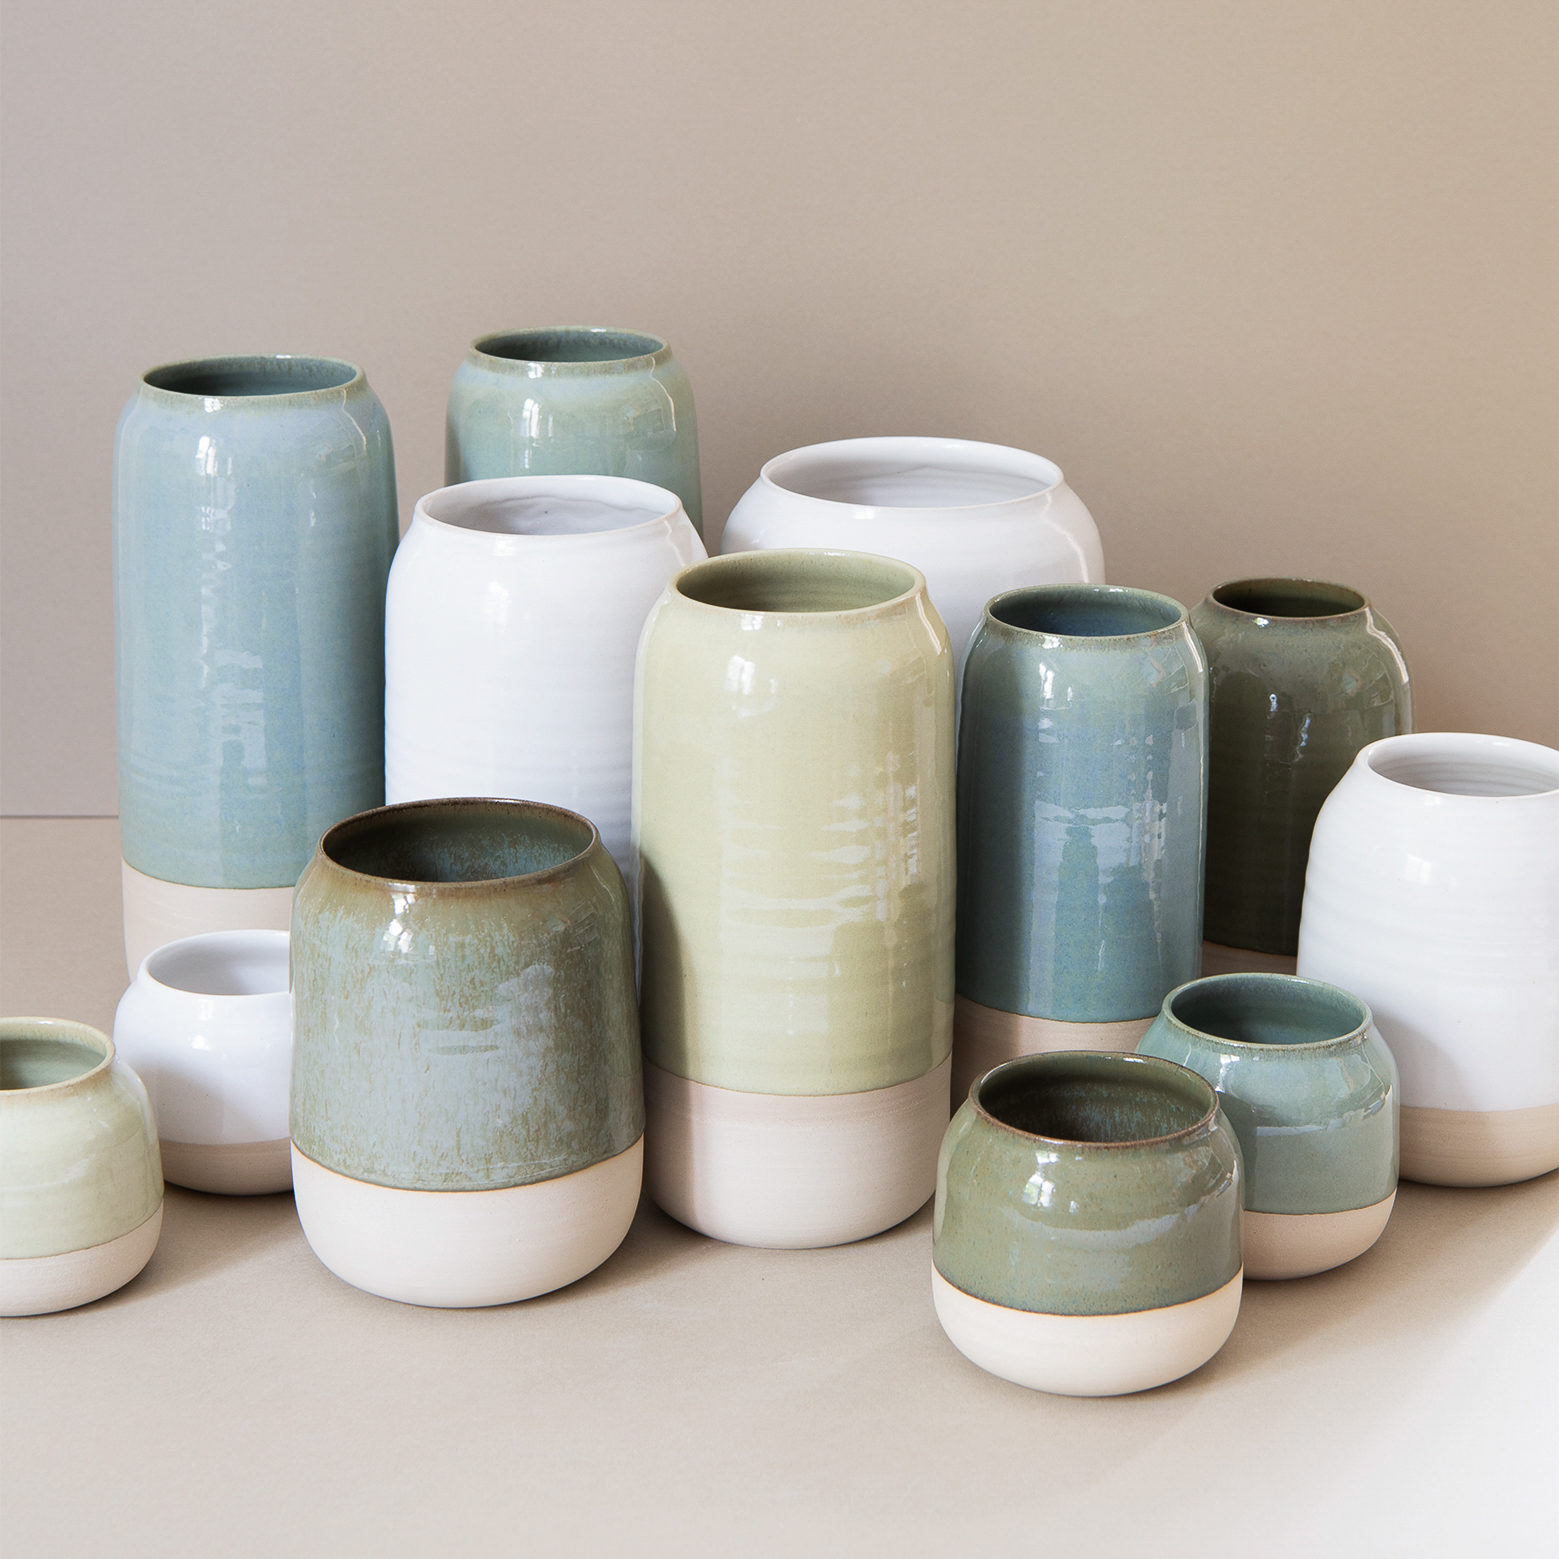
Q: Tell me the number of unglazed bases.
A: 10